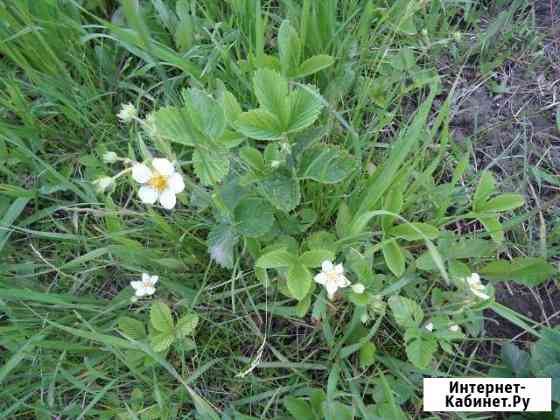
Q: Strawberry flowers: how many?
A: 4